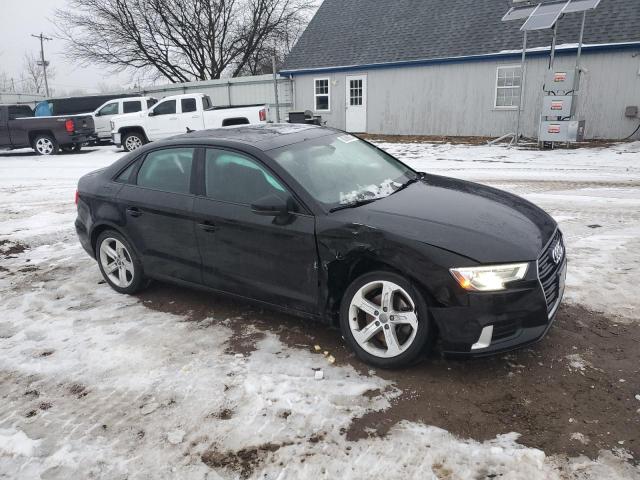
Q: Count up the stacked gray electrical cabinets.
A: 3